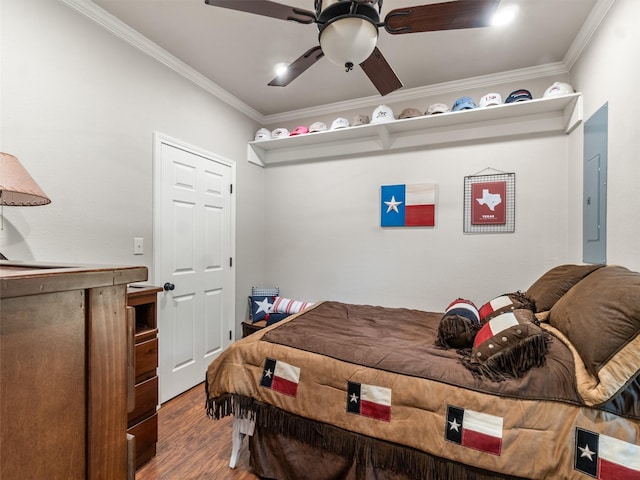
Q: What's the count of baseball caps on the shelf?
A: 13